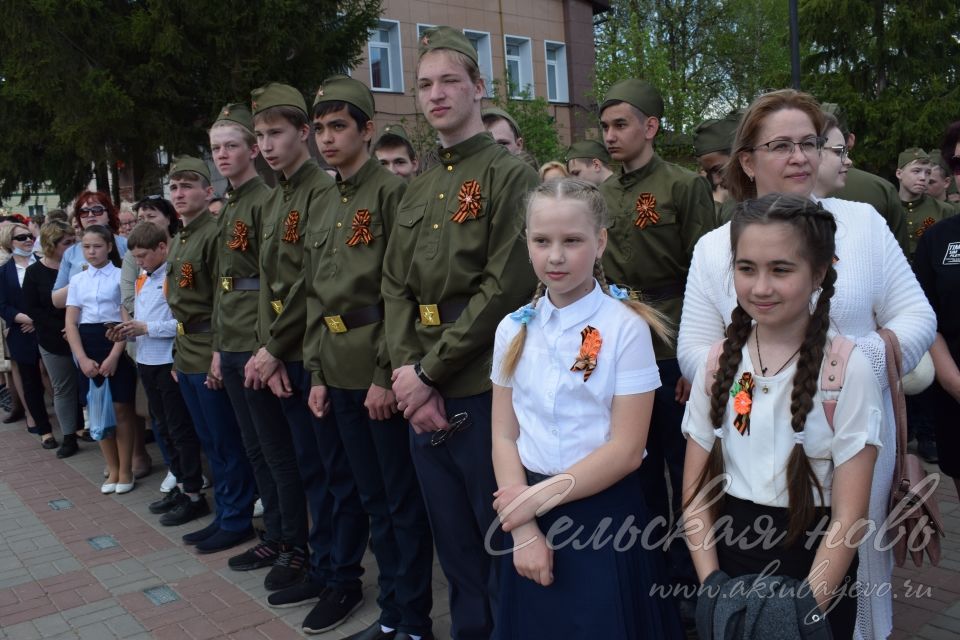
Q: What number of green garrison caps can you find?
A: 13